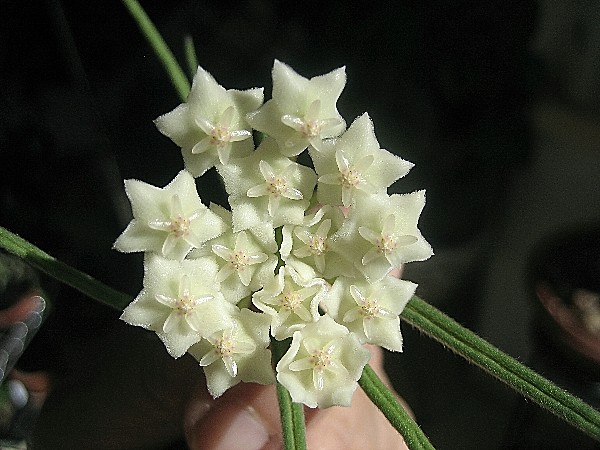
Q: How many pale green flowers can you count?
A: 13